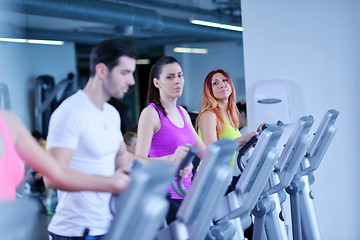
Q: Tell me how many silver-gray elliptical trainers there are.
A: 5